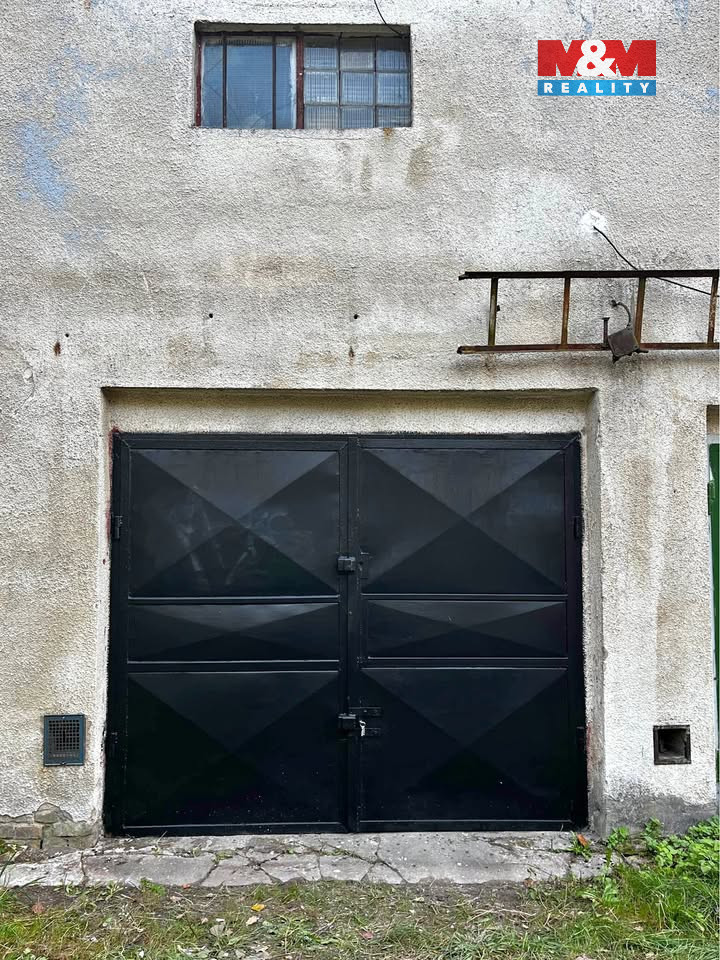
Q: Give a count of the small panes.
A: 9